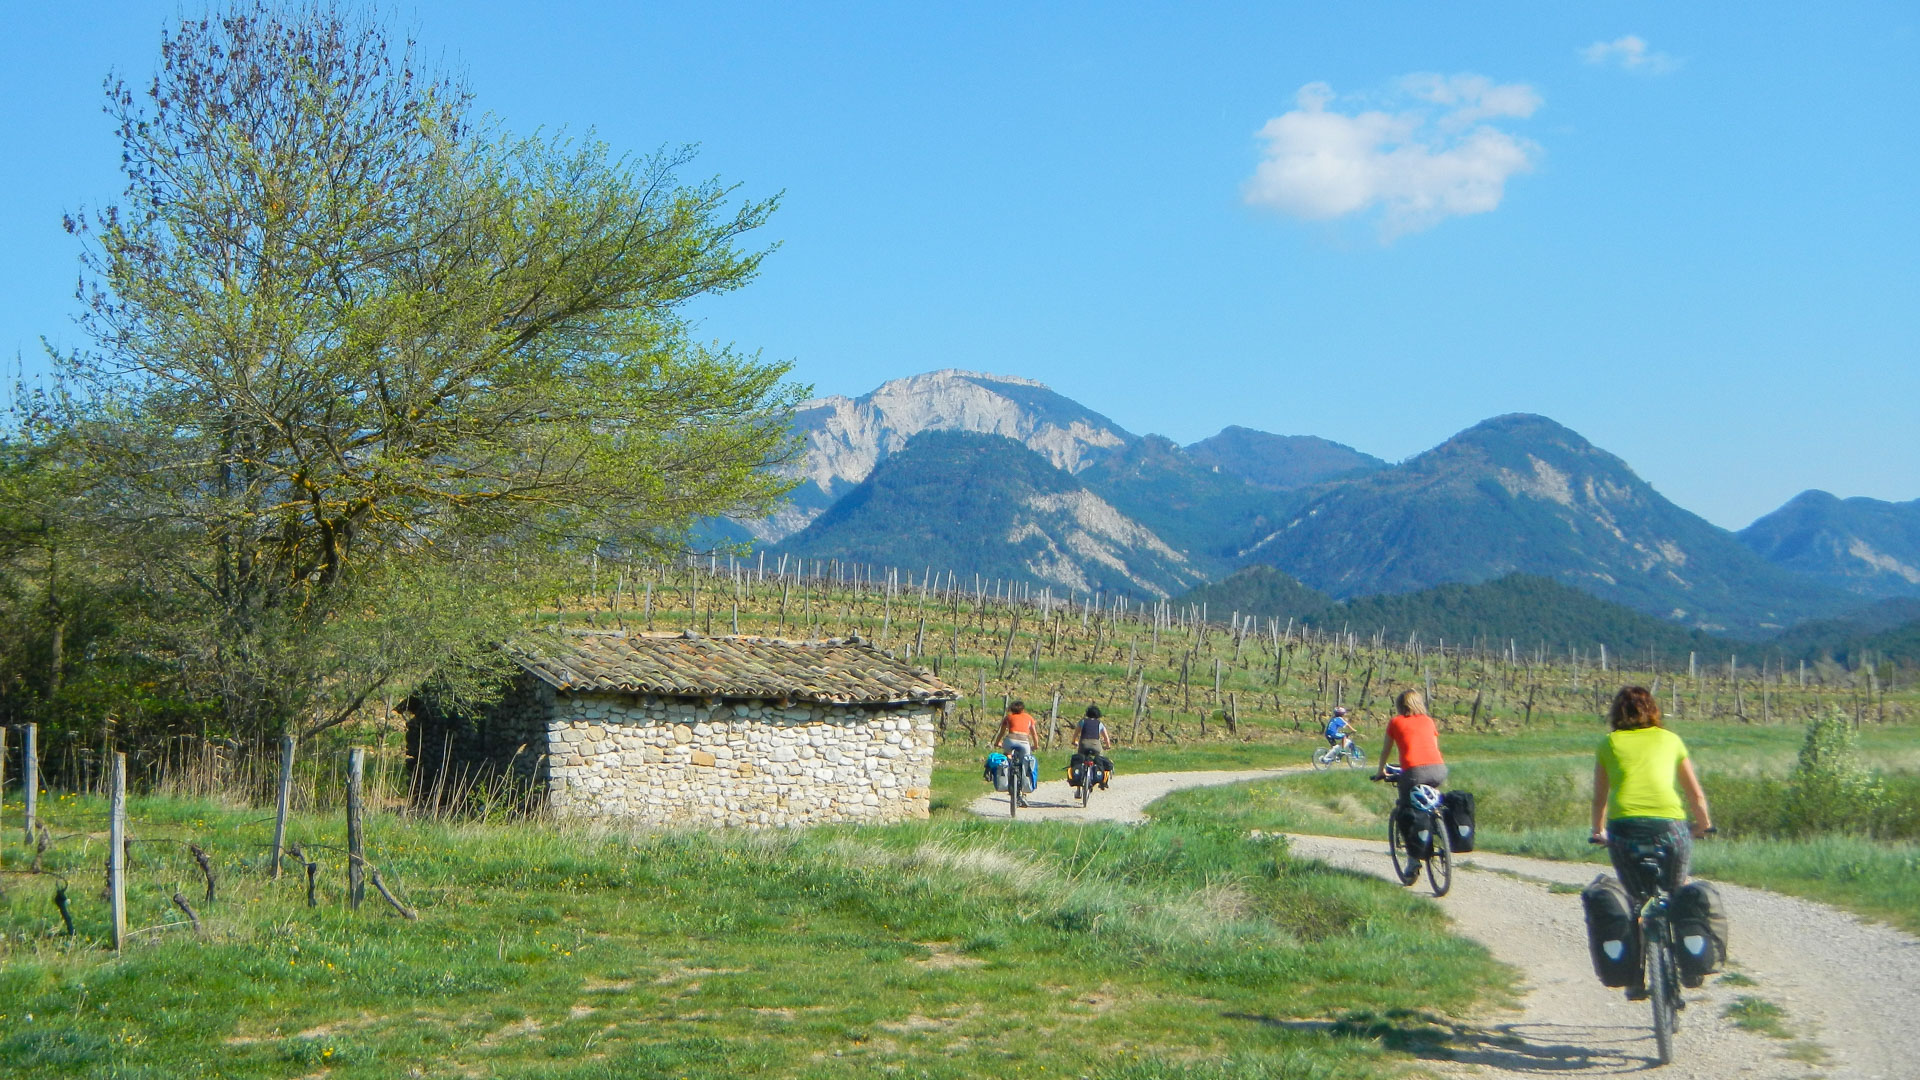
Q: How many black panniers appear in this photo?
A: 6